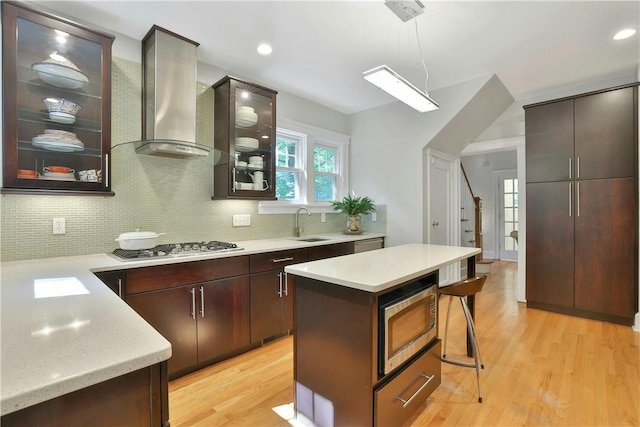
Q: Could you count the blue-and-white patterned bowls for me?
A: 1